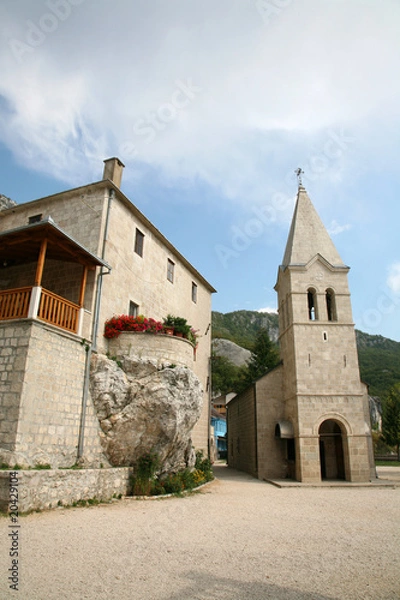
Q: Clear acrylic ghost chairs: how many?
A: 0